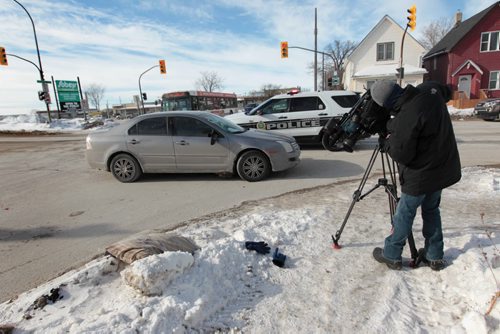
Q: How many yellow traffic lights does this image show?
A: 4